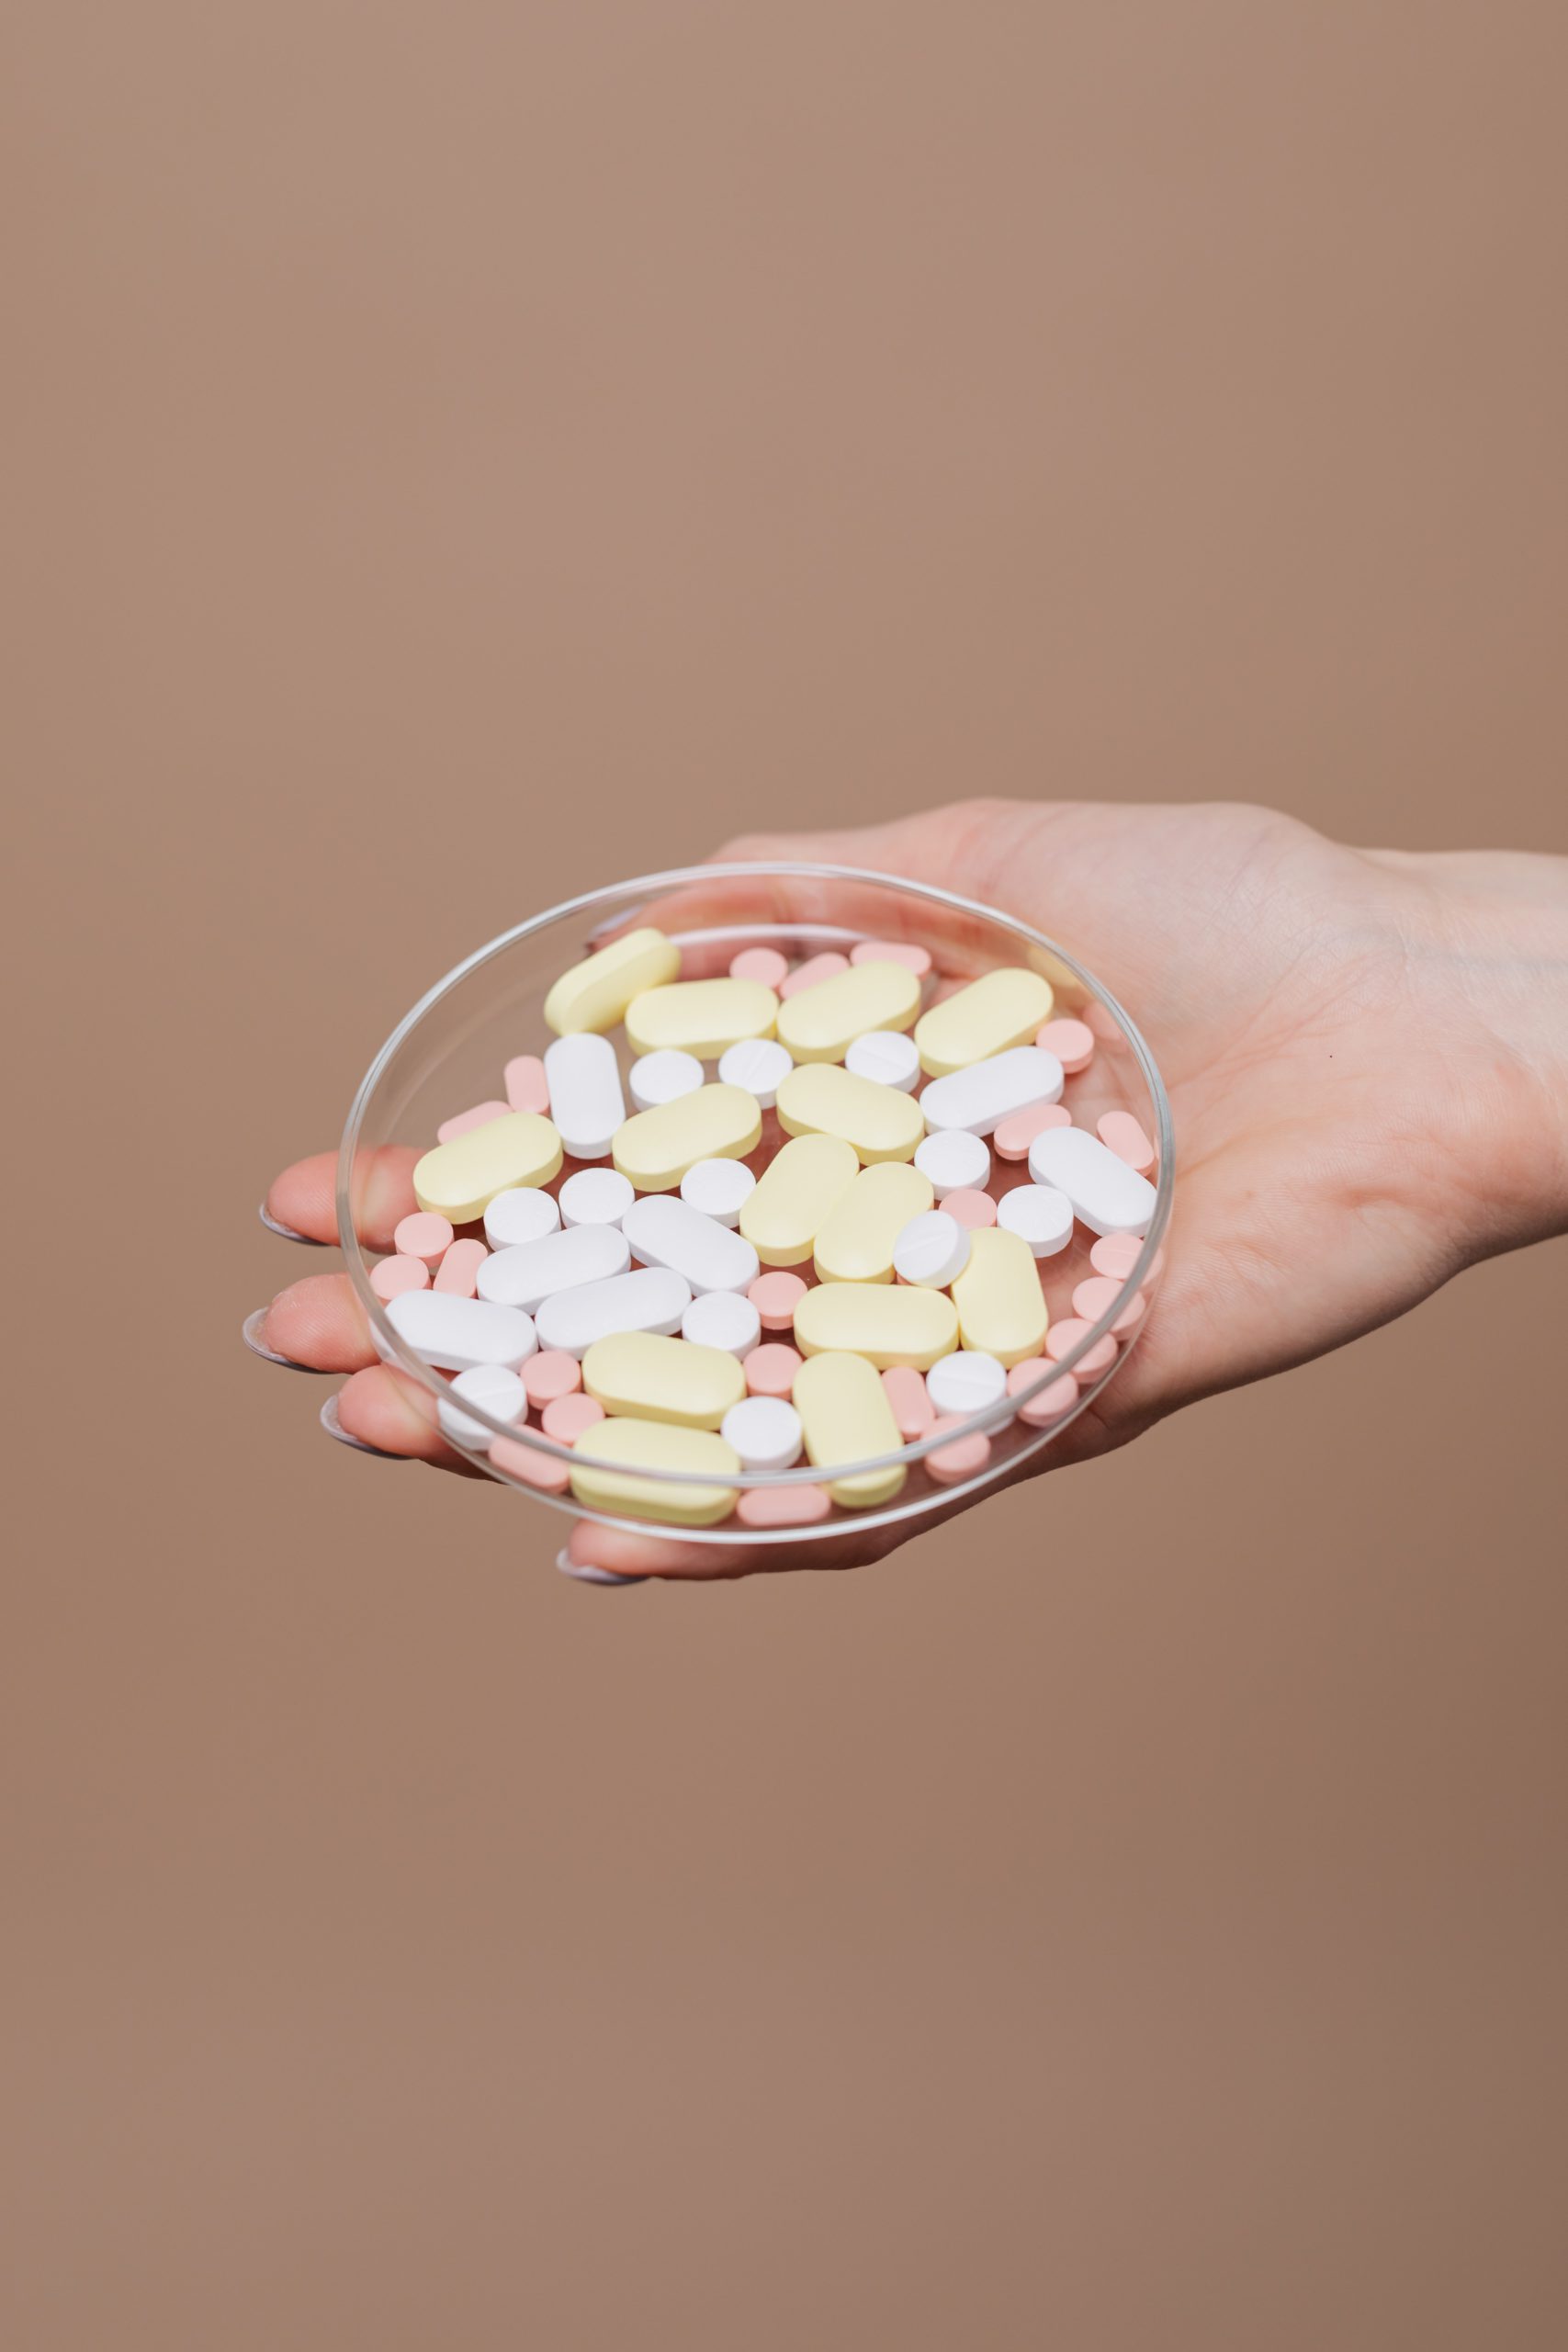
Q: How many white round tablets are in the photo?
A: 13